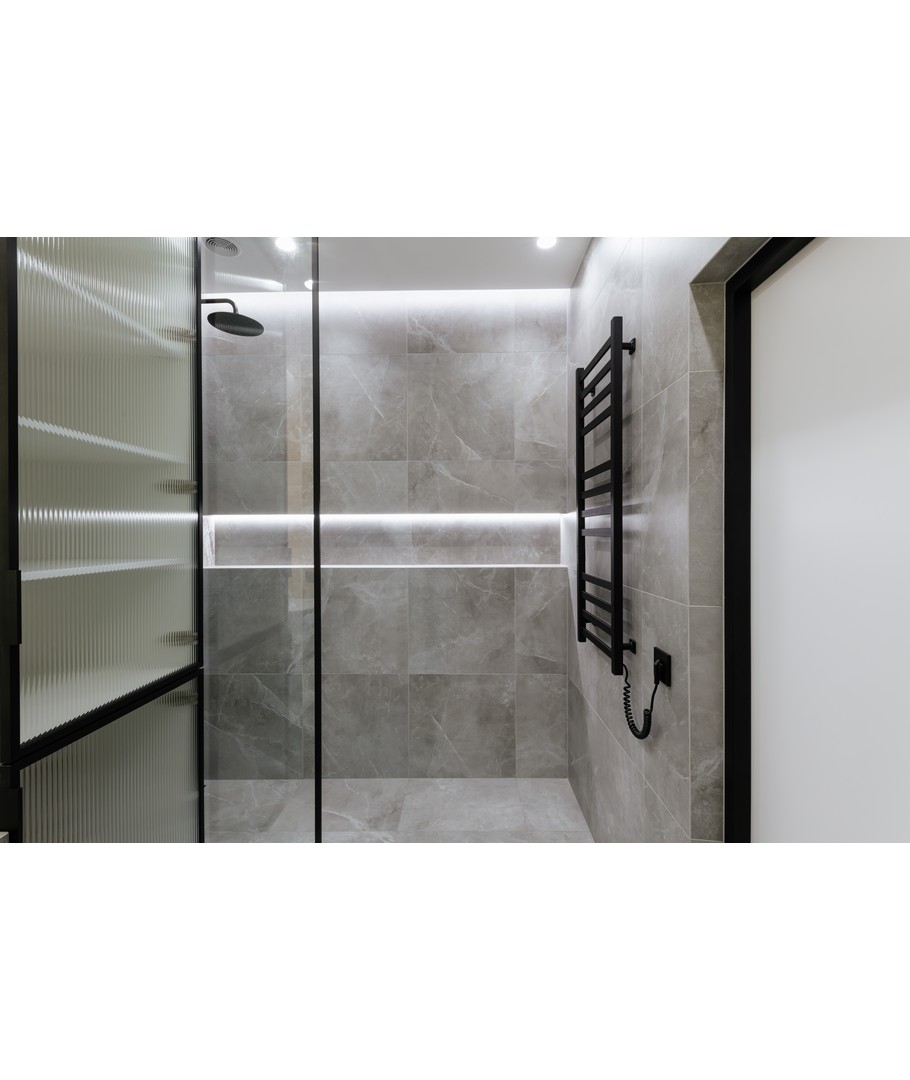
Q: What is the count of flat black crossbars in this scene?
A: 12